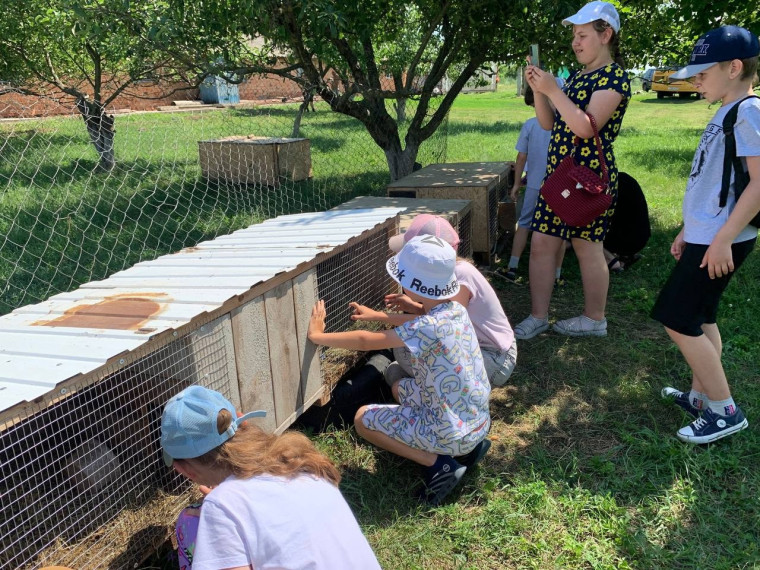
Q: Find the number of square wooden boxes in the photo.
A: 3